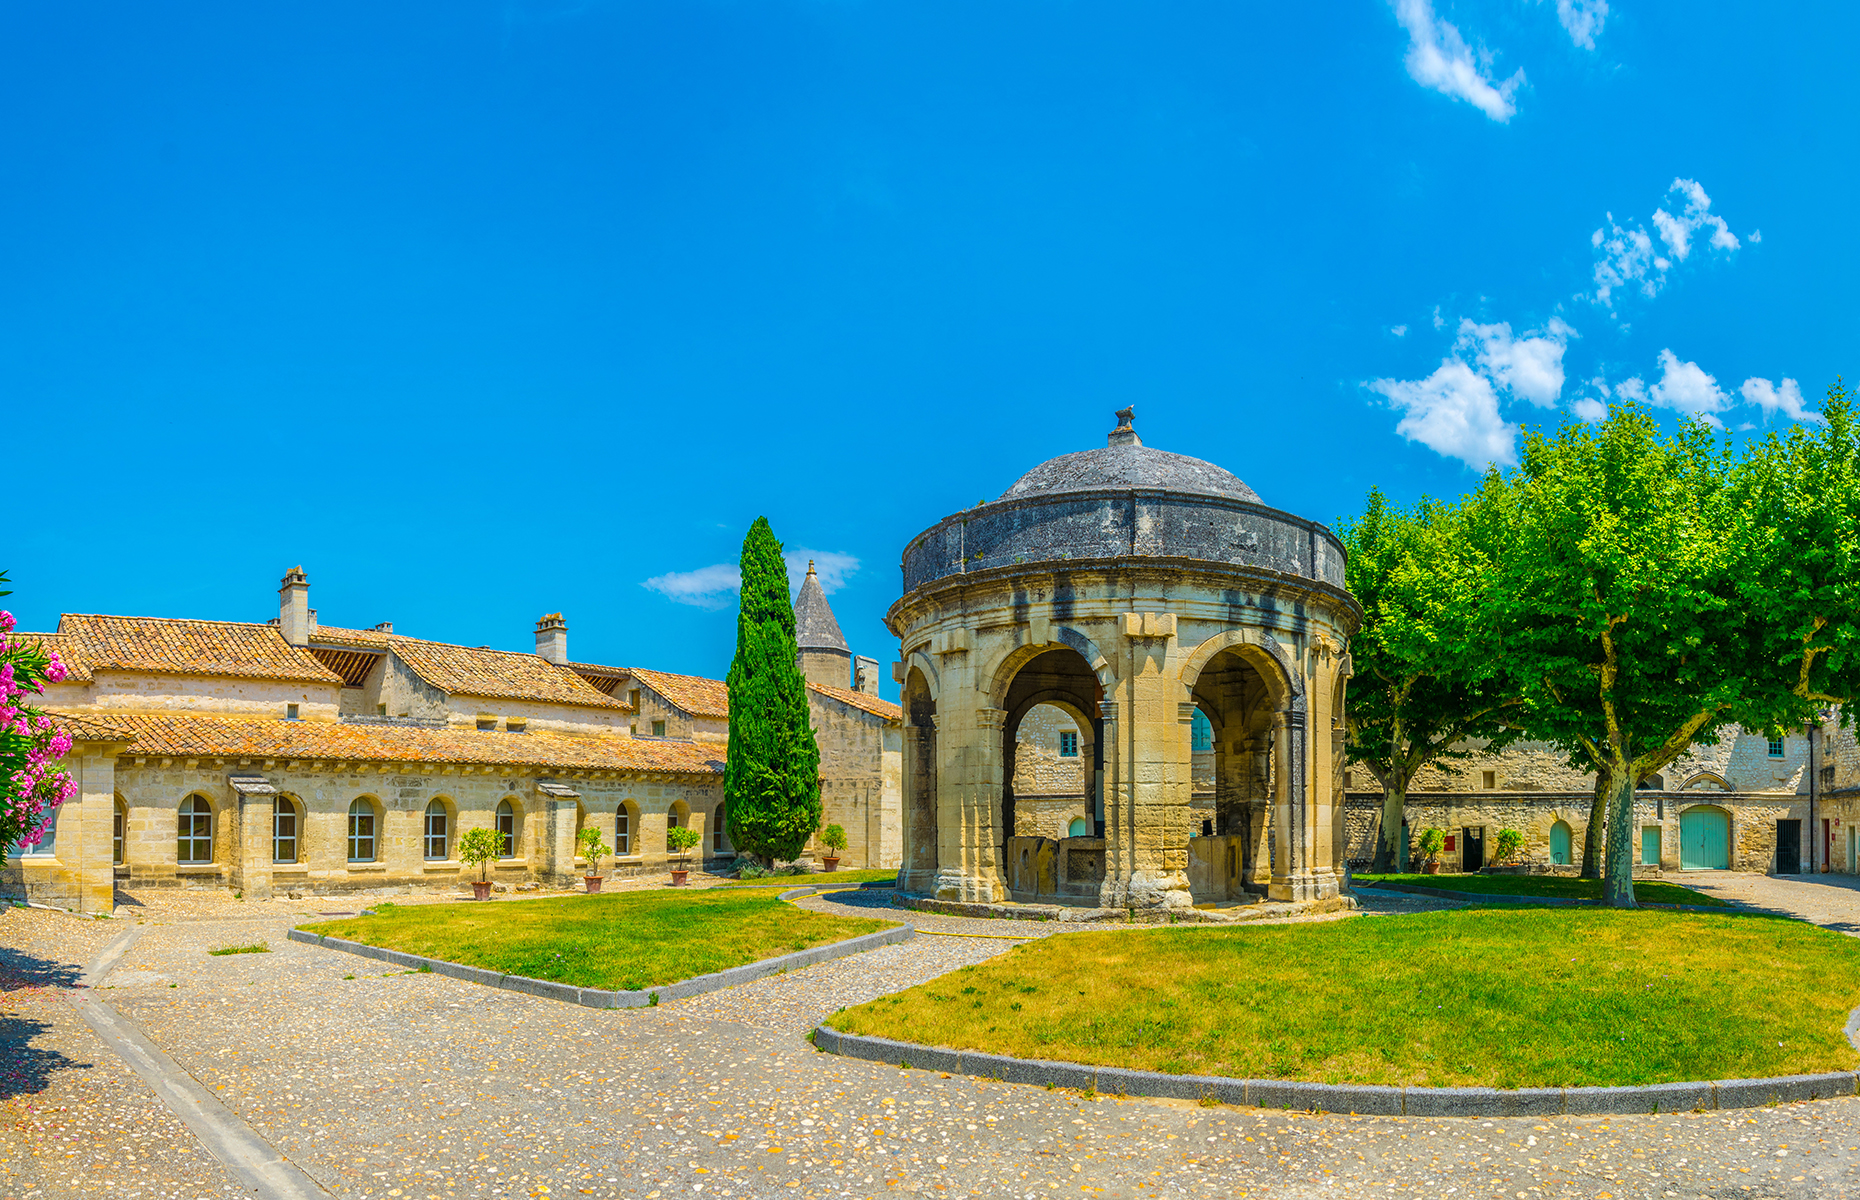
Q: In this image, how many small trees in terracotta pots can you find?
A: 6